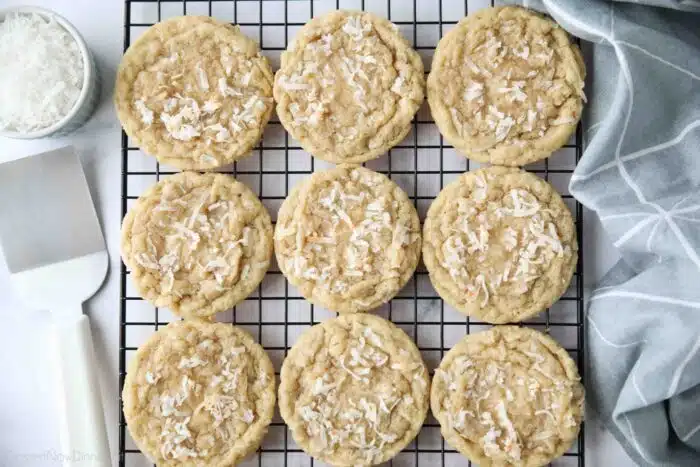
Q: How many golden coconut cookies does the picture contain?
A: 9